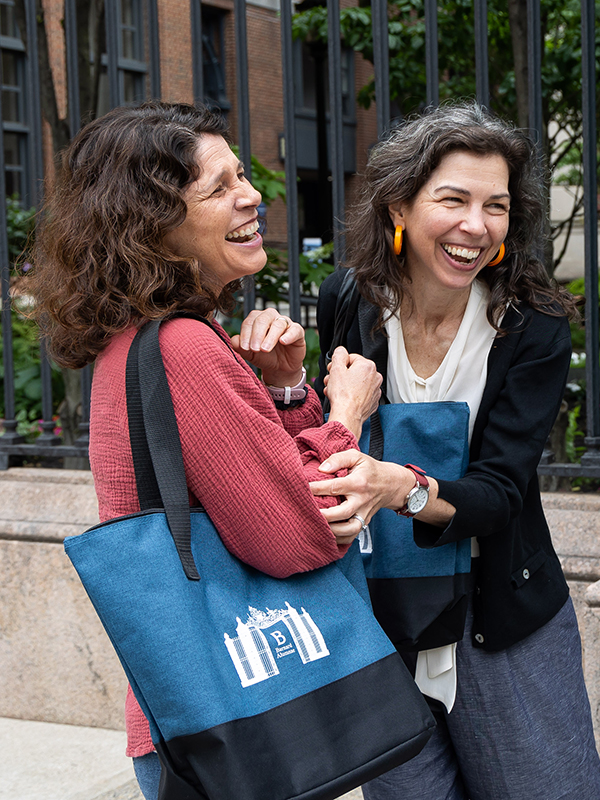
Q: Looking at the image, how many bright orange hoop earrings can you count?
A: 2